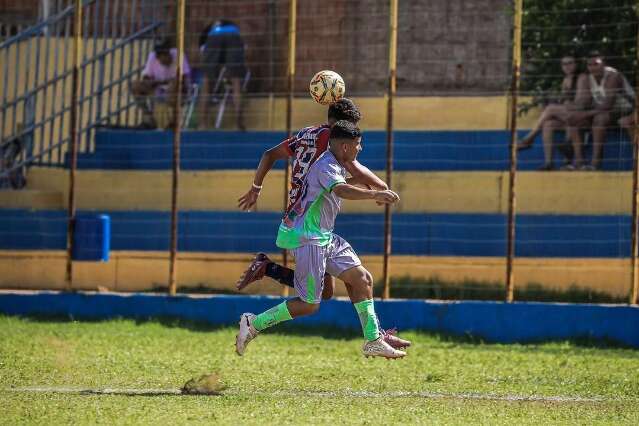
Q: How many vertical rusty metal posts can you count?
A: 6